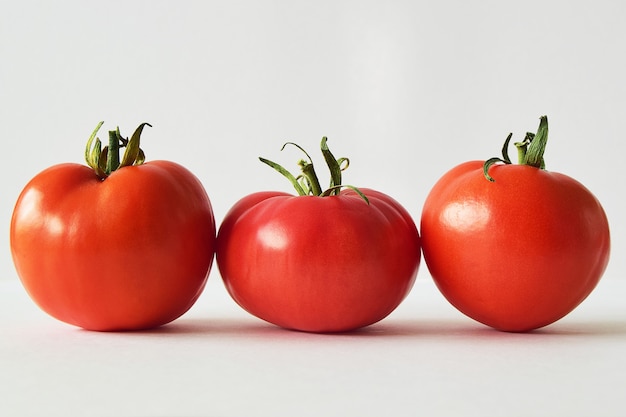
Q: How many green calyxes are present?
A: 3